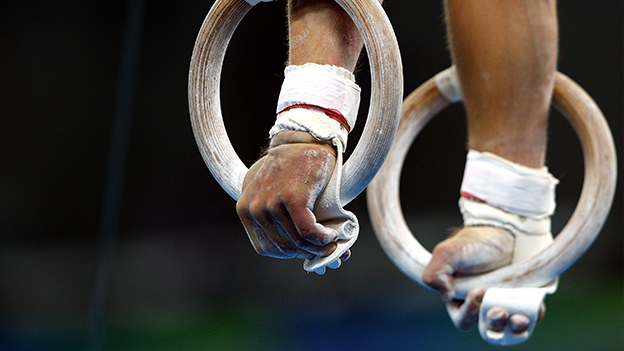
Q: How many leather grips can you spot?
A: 2